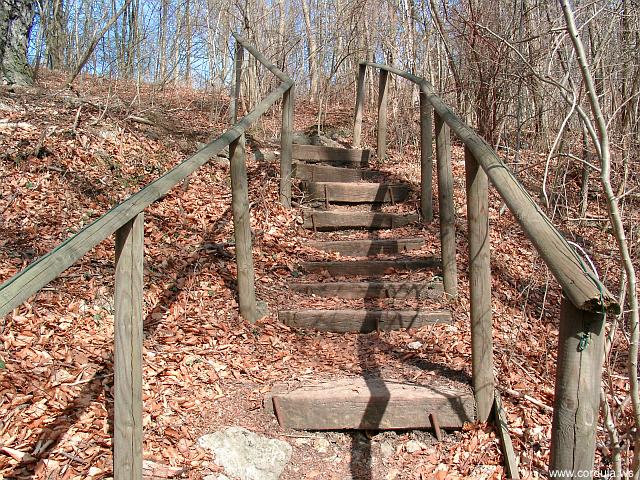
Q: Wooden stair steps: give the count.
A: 9